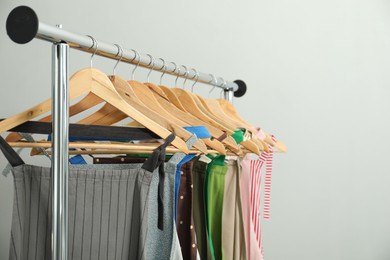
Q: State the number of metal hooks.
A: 10